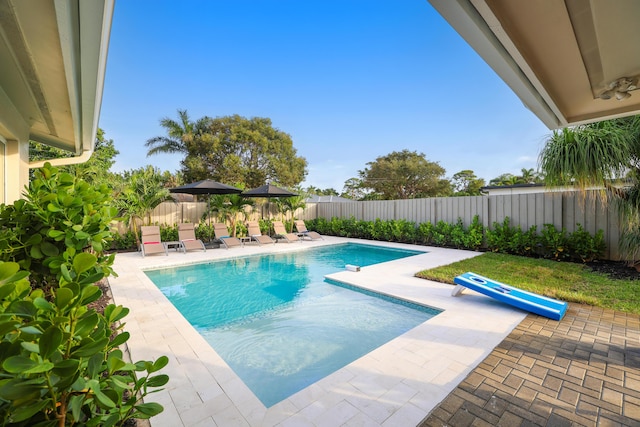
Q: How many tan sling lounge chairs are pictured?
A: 6